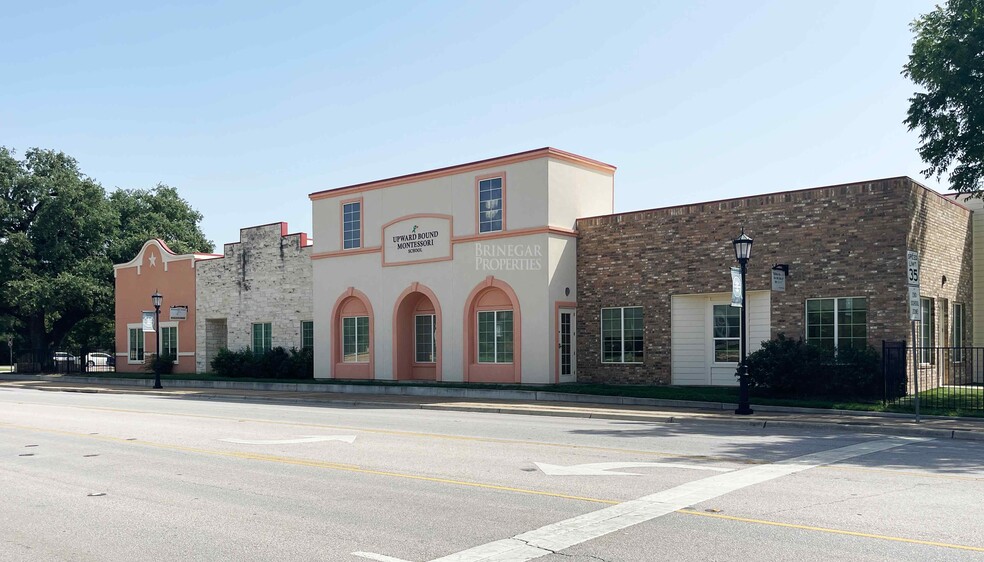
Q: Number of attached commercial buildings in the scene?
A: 4